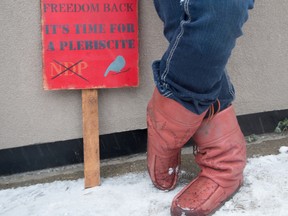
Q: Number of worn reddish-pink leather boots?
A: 2